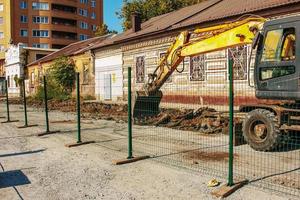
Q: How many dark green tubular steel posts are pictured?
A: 6